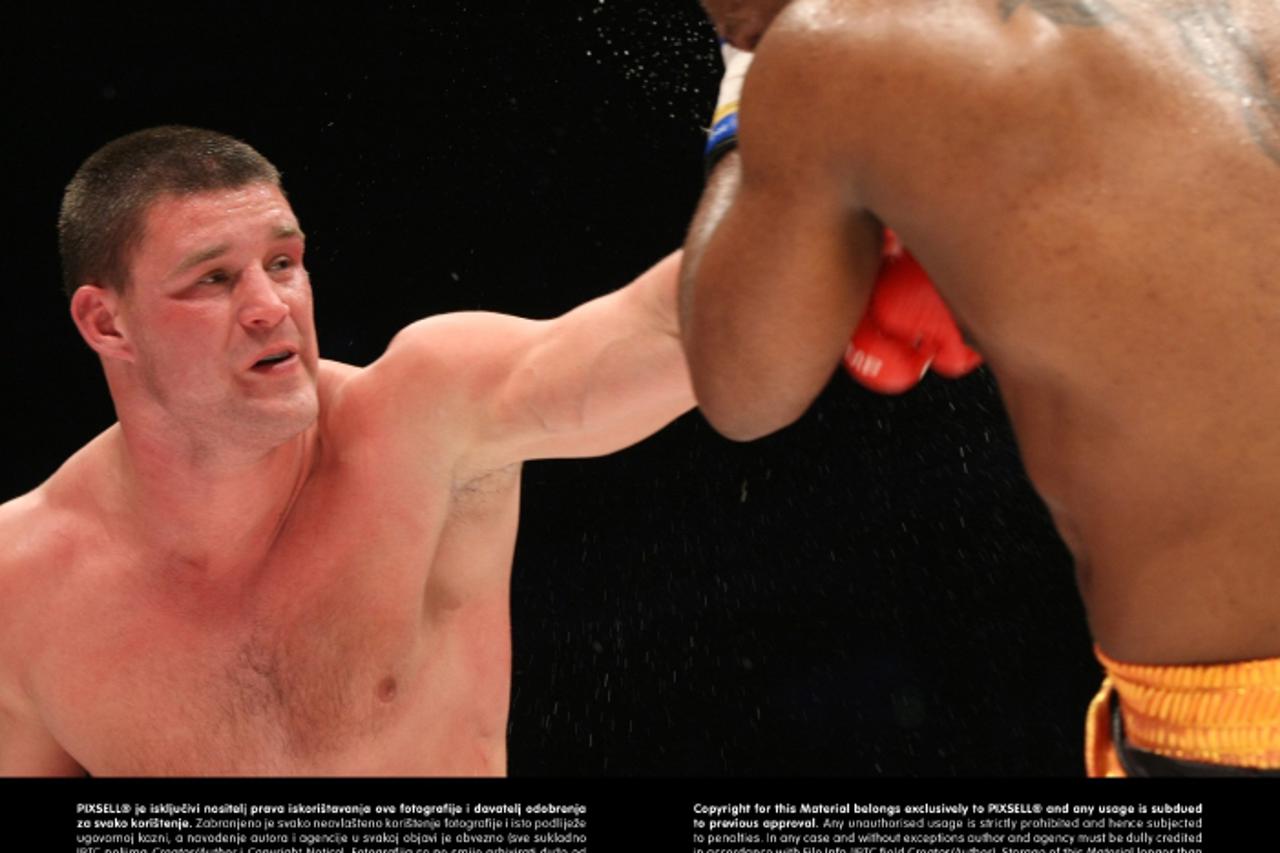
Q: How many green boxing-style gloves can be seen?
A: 0